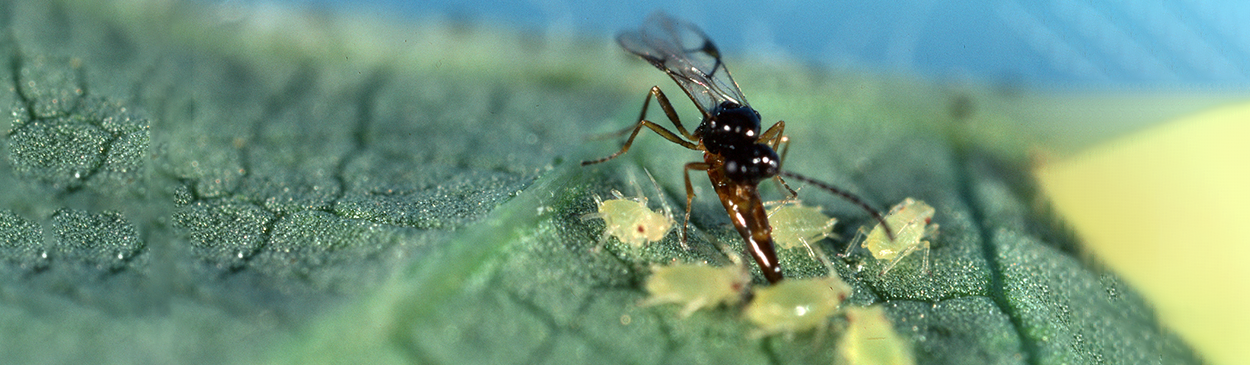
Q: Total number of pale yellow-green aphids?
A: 6